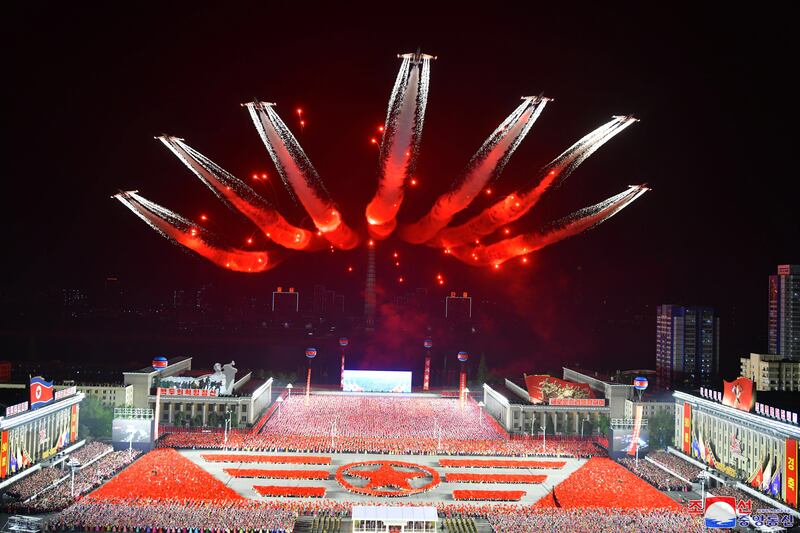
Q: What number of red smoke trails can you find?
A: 7